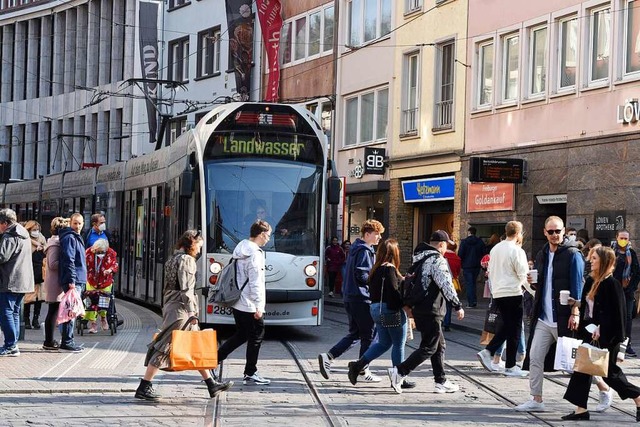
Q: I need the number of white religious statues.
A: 0